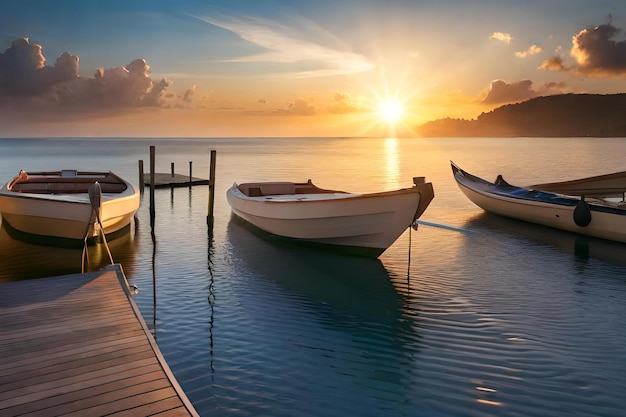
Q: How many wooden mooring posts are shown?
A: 5